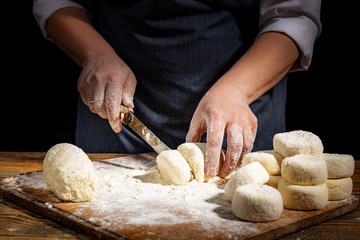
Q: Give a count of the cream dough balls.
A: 12